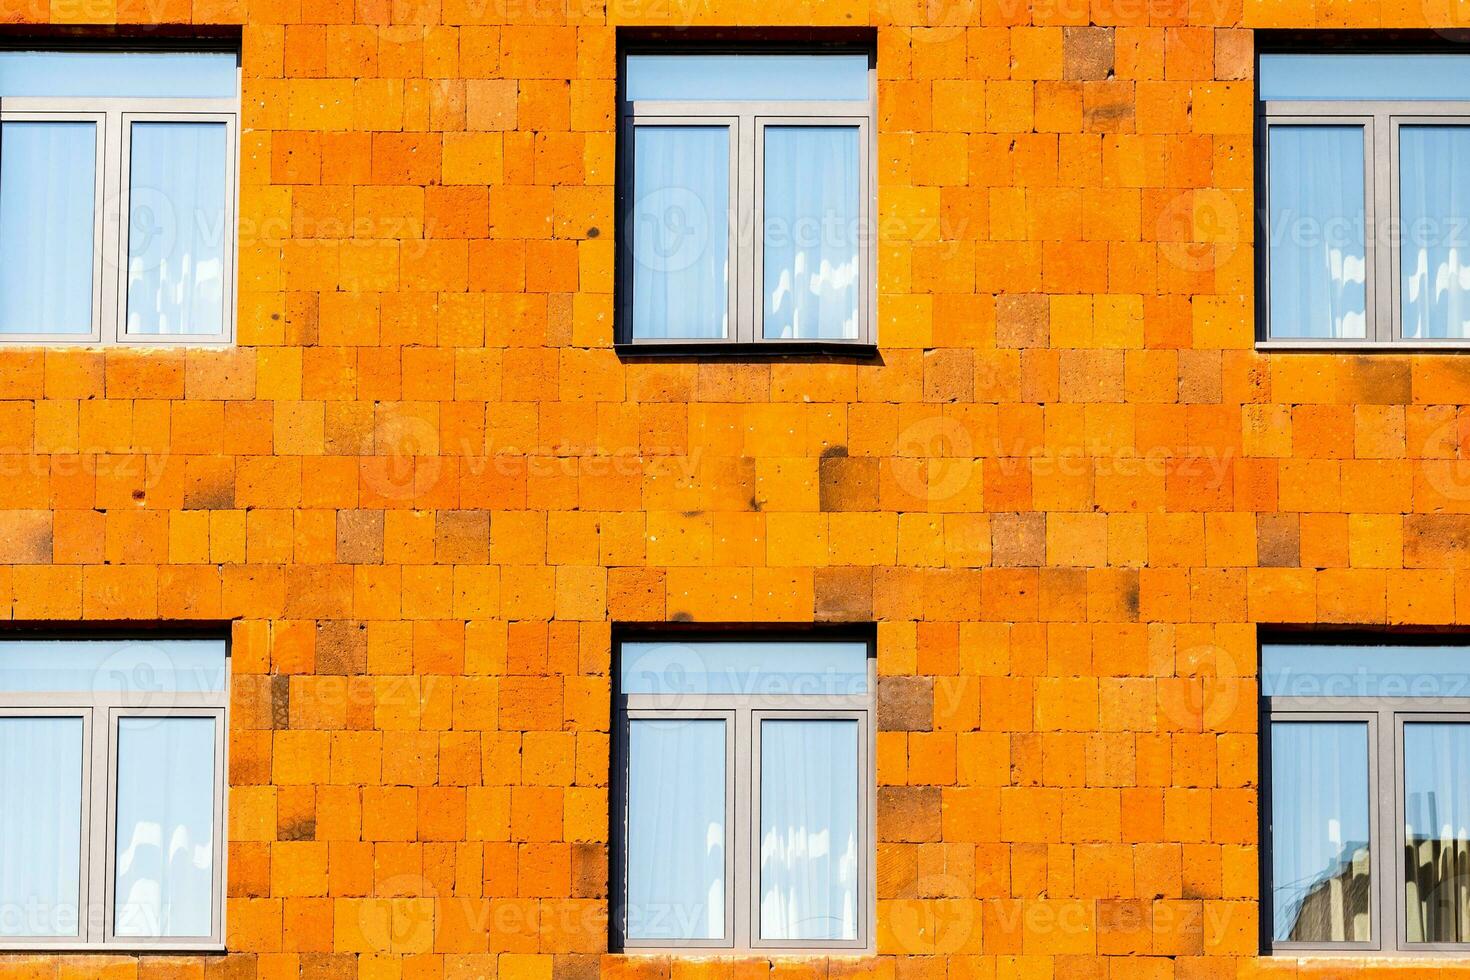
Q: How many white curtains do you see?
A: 12